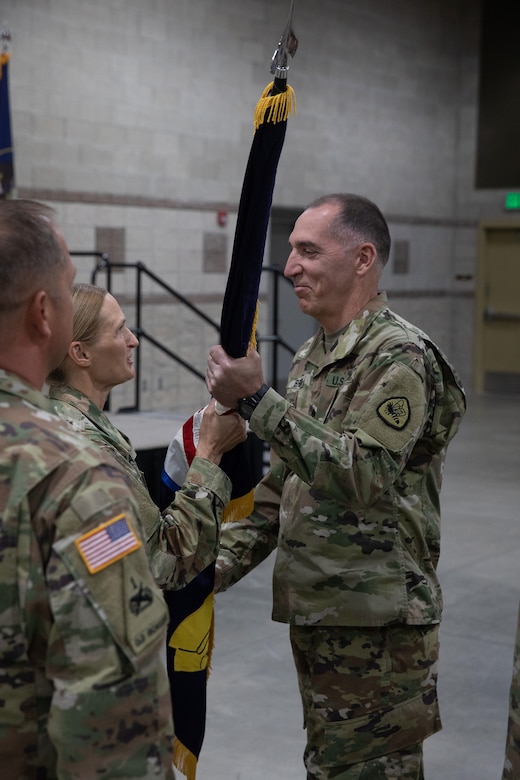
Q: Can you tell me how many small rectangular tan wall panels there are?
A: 3